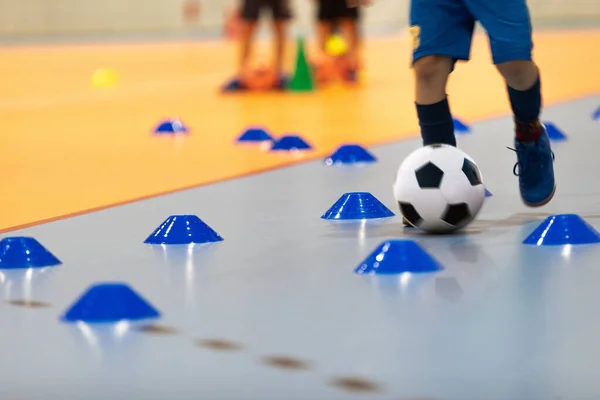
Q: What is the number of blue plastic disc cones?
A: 14